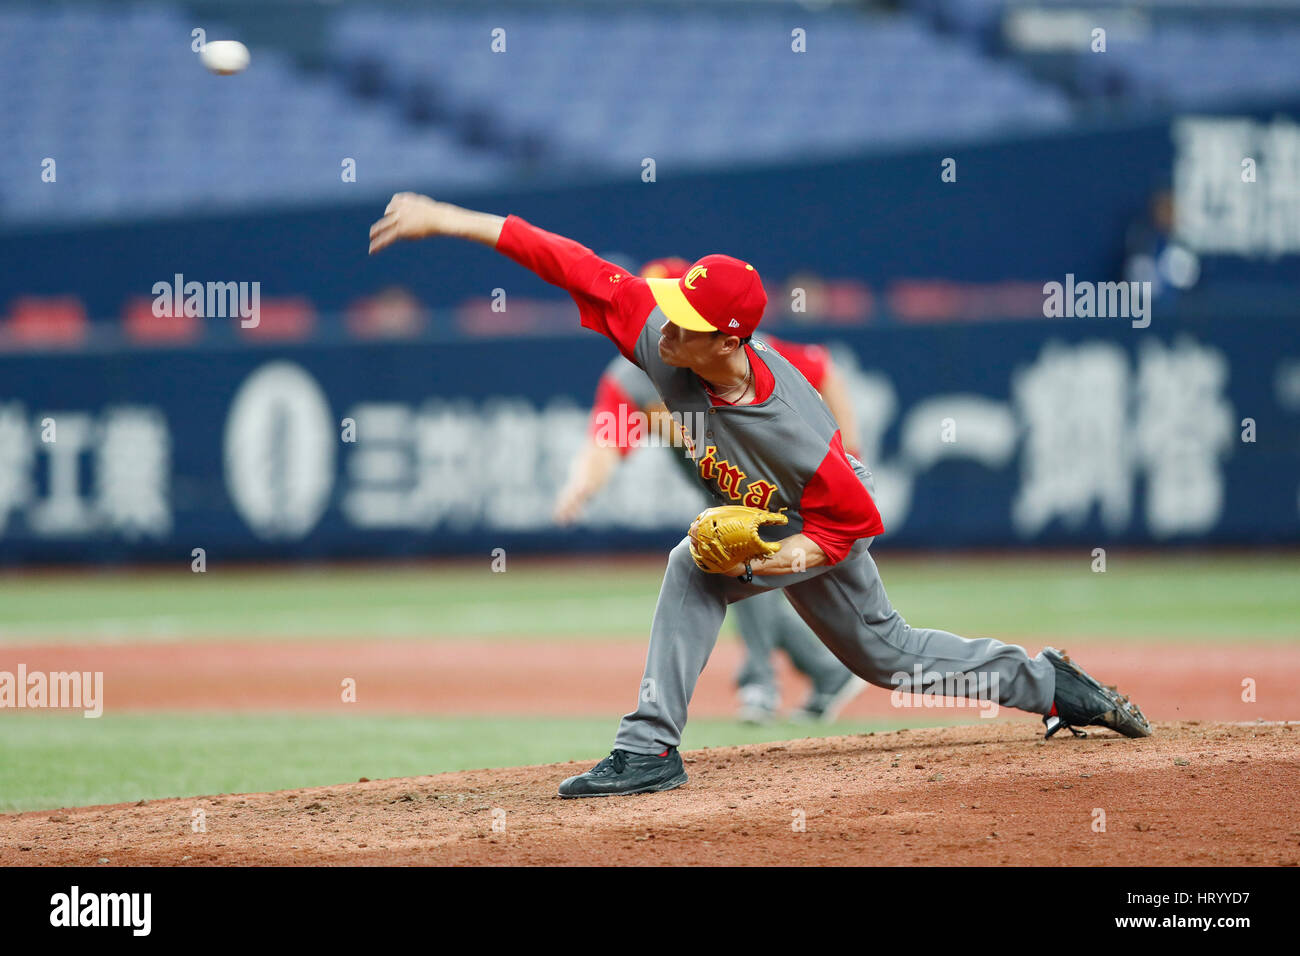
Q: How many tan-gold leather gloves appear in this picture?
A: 1